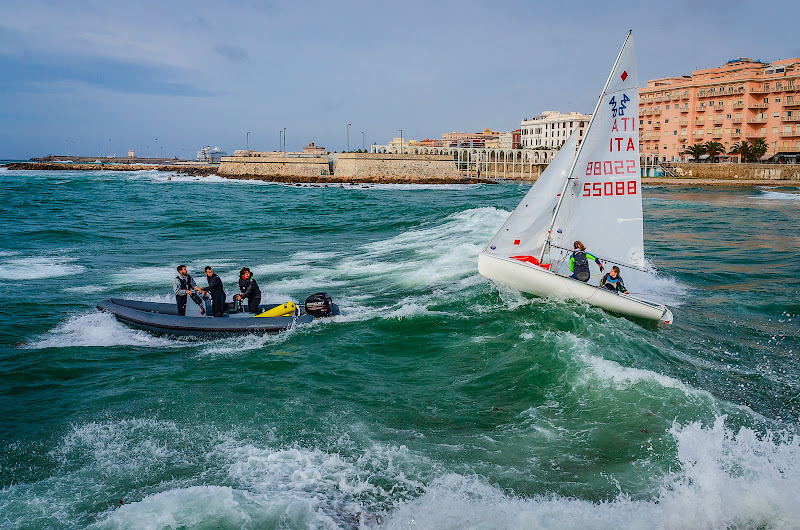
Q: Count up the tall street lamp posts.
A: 6